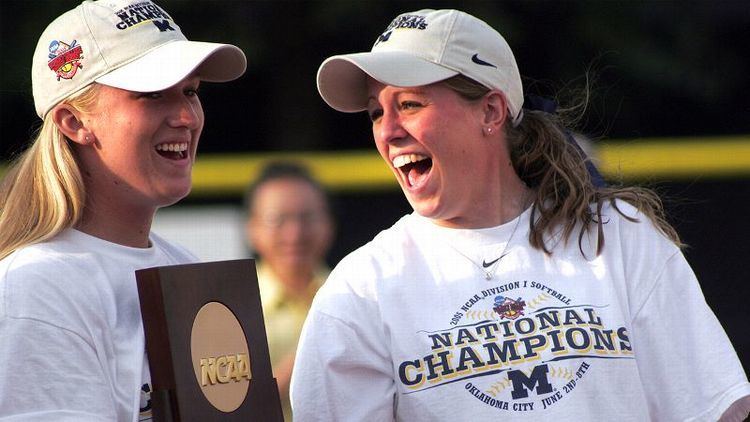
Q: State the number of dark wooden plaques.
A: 1